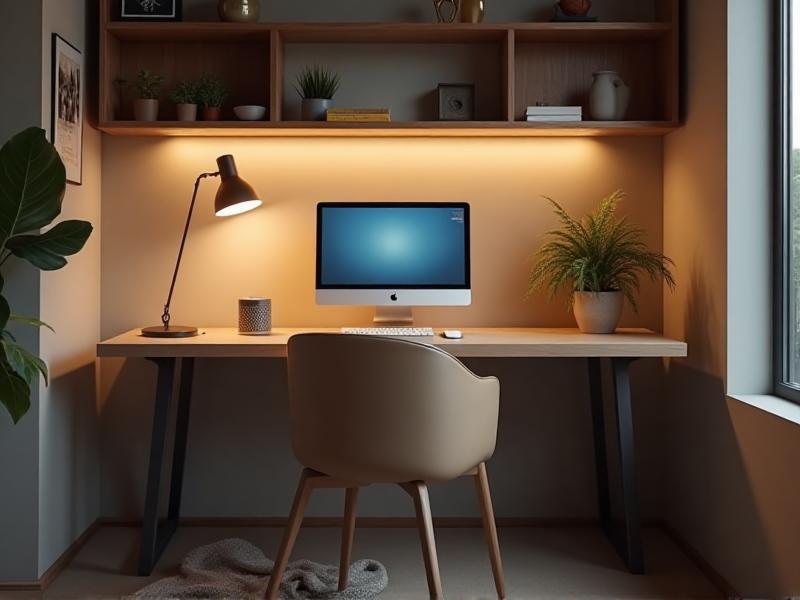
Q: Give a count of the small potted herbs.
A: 3